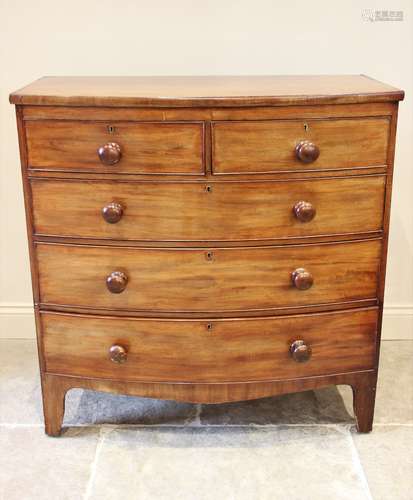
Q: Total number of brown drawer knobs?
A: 8